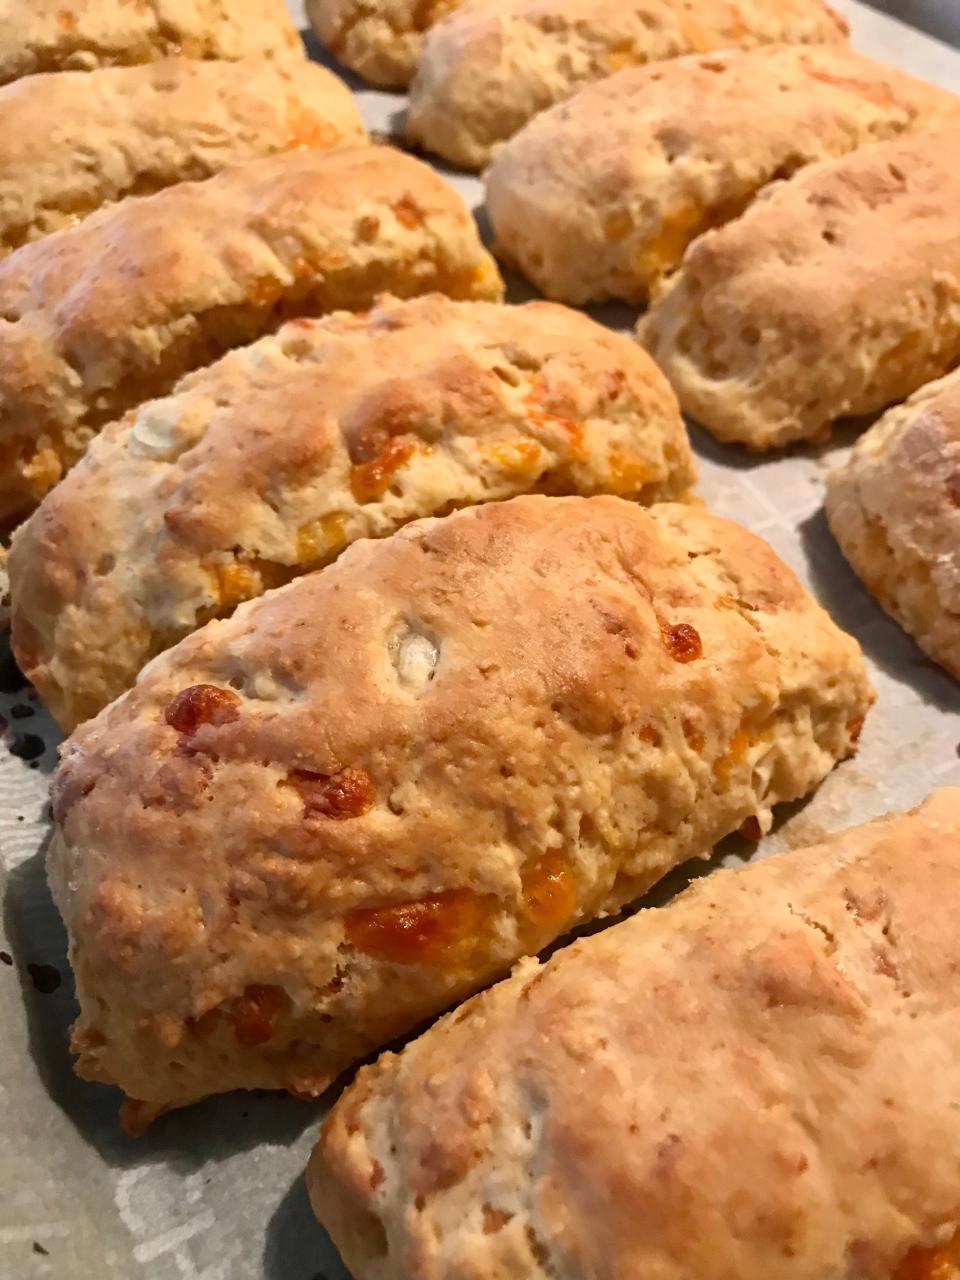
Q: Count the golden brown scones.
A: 11